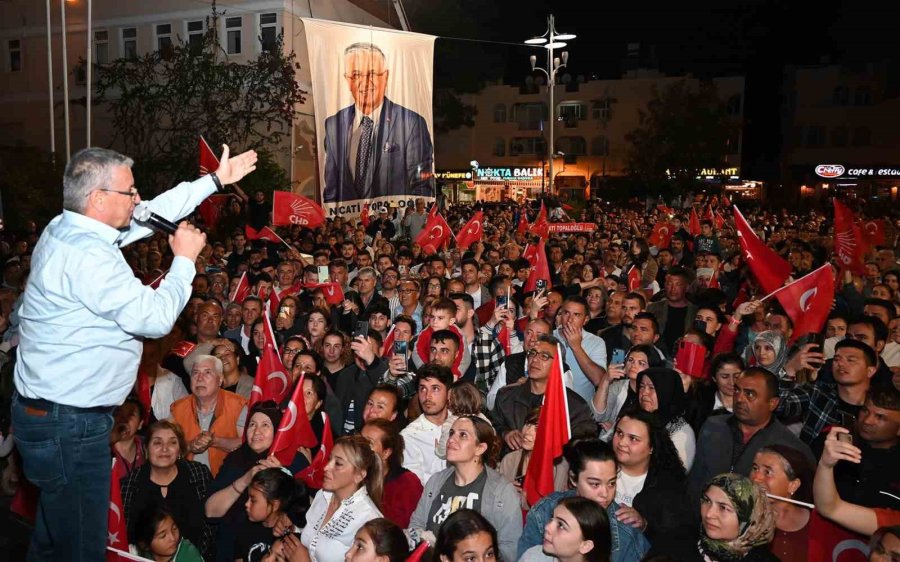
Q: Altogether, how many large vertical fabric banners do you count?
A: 1